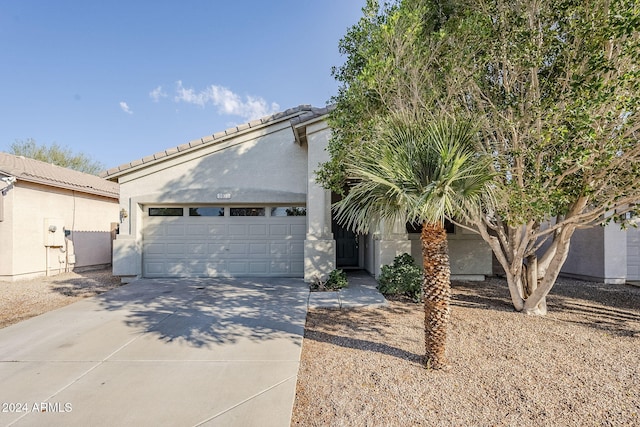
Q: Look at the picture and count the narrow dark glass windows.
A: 4